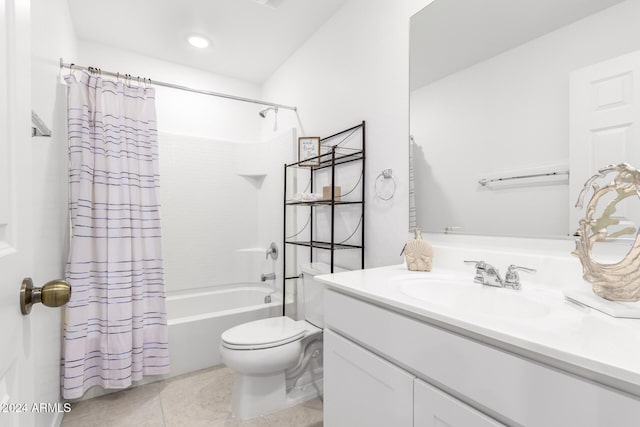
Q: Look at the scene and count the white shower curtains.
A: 1